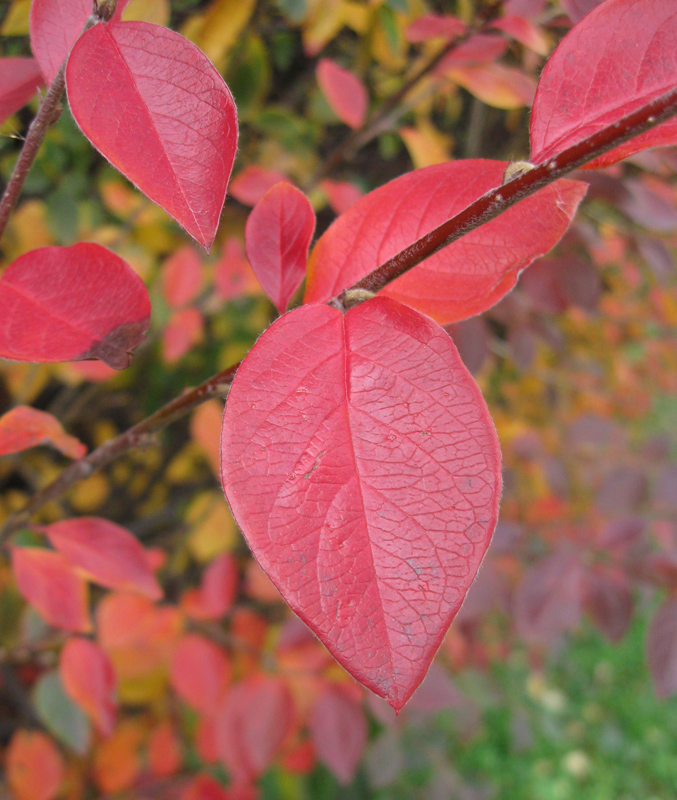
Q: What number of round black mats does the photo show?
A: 0